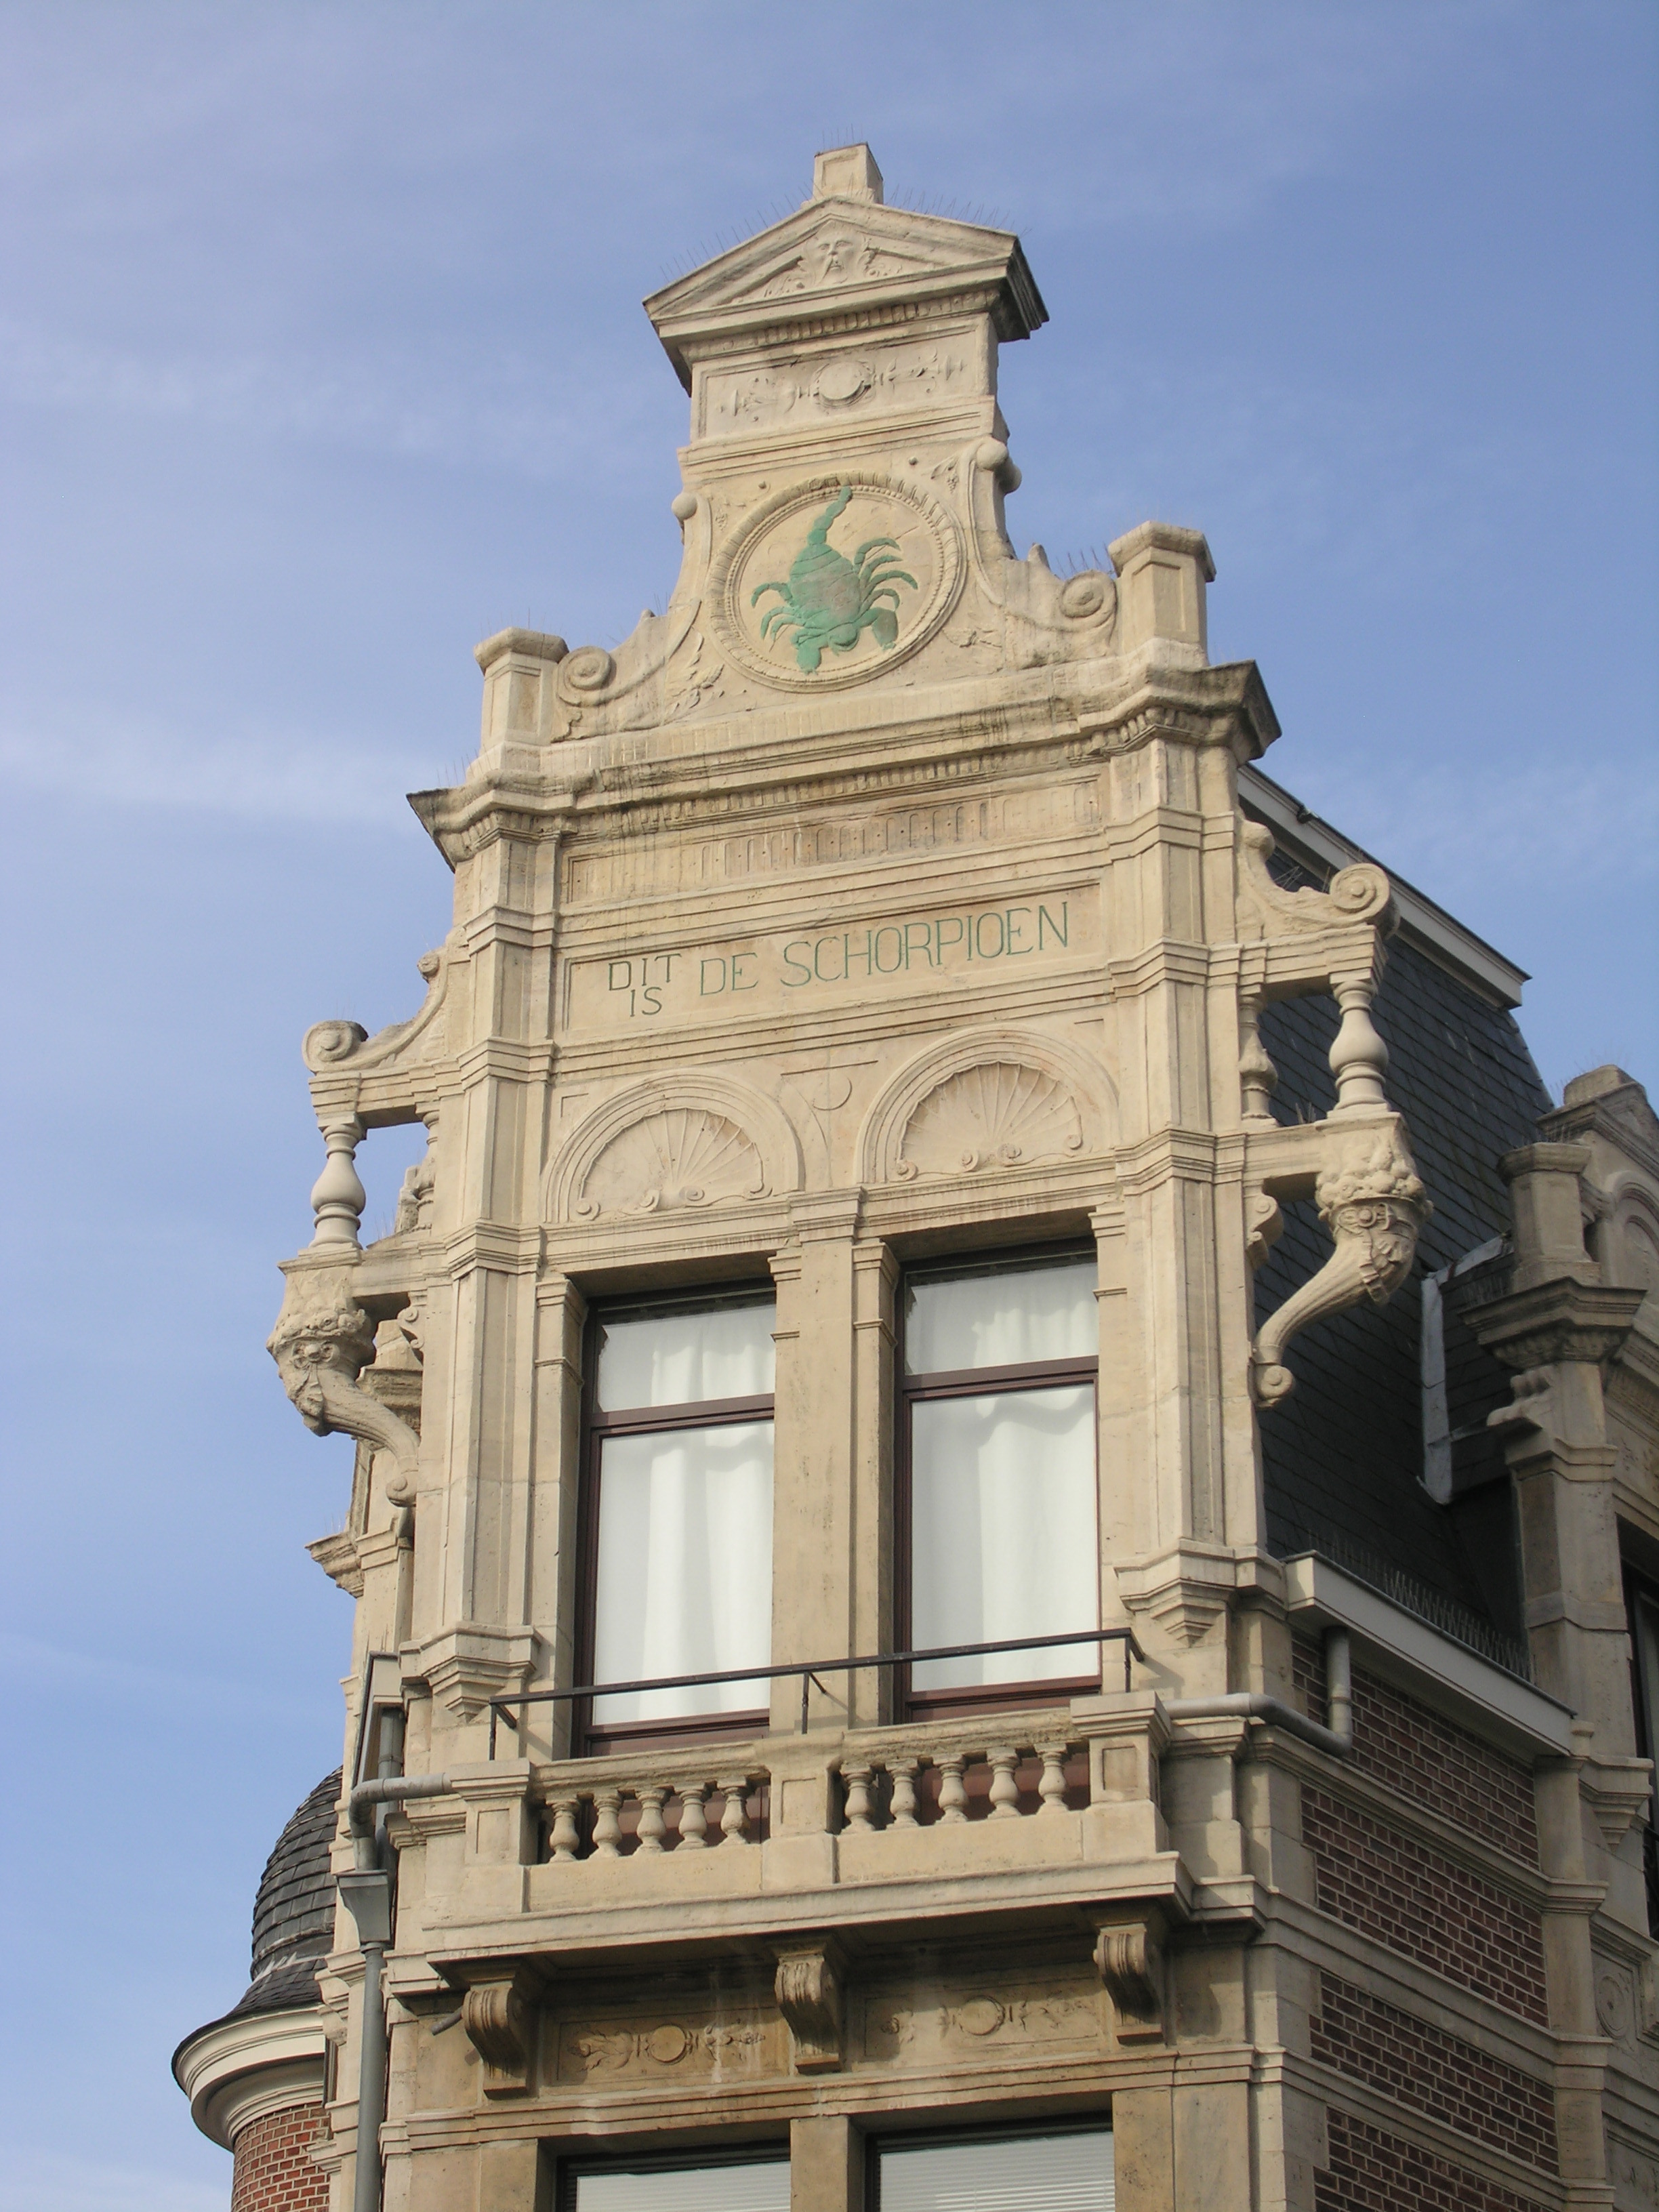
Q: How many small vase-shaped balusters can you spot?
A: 10